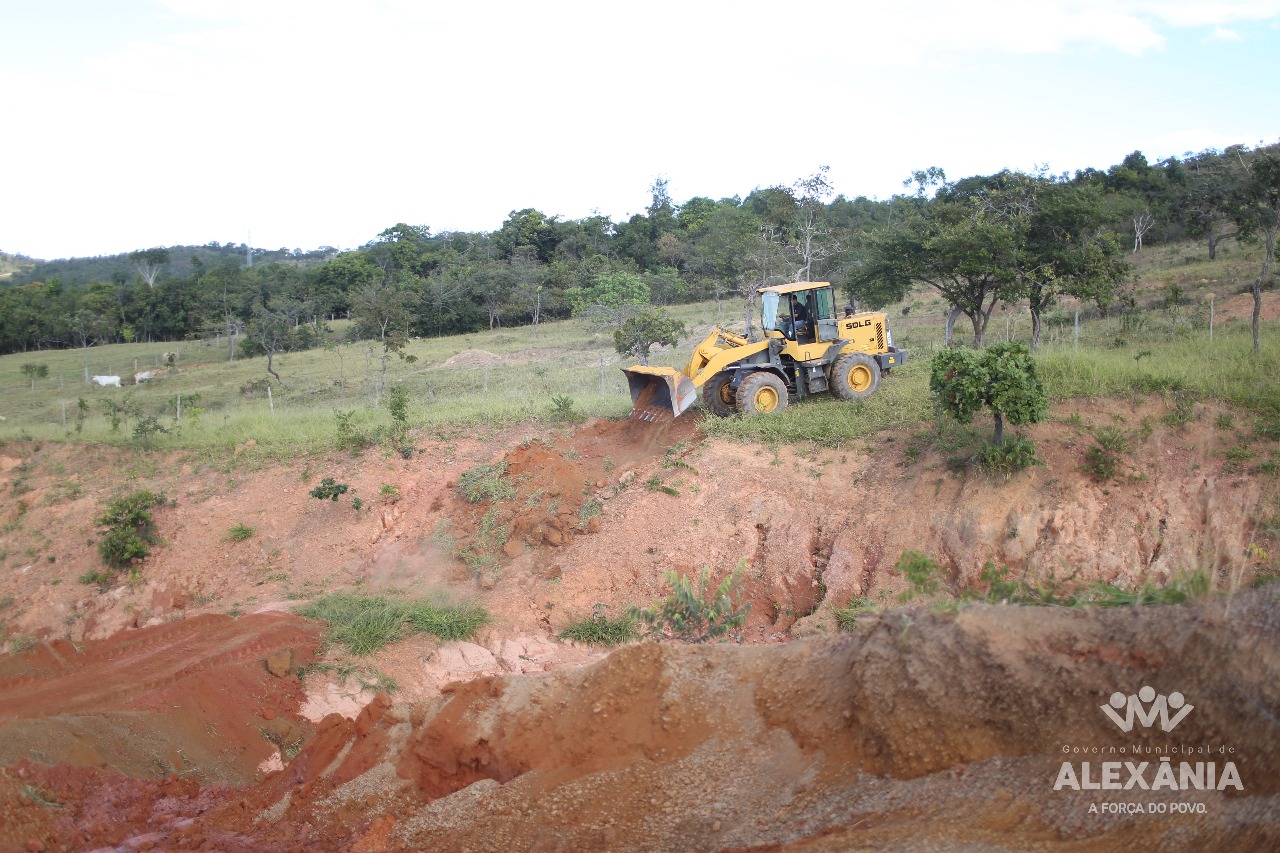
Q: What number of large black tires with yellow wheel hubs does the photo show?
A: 3